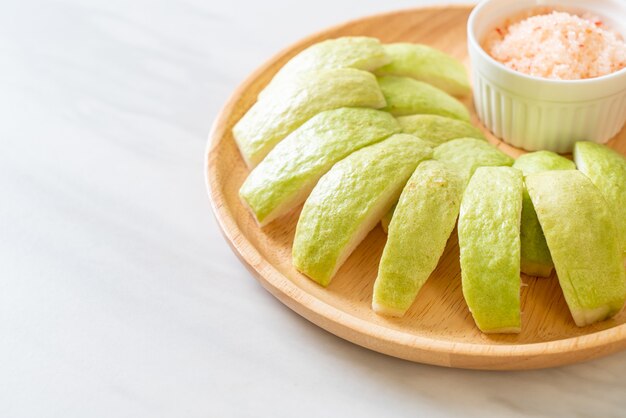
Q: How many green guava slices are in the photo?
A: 13